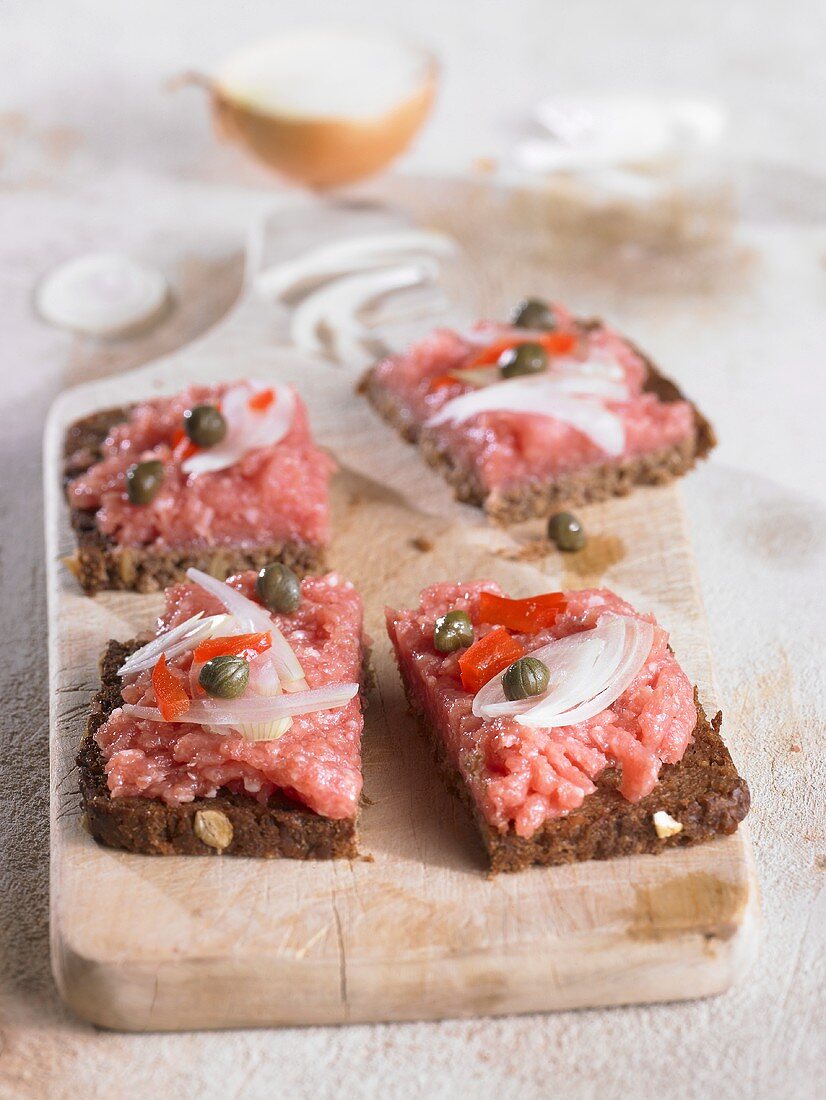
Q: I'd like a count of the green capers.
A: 9